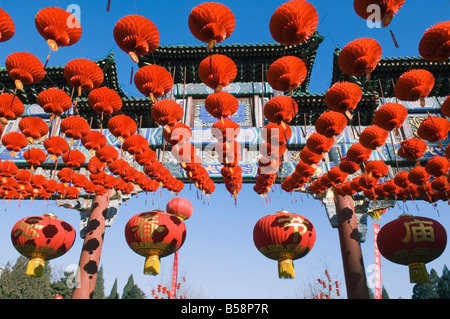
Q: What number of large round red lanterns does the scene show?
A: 4